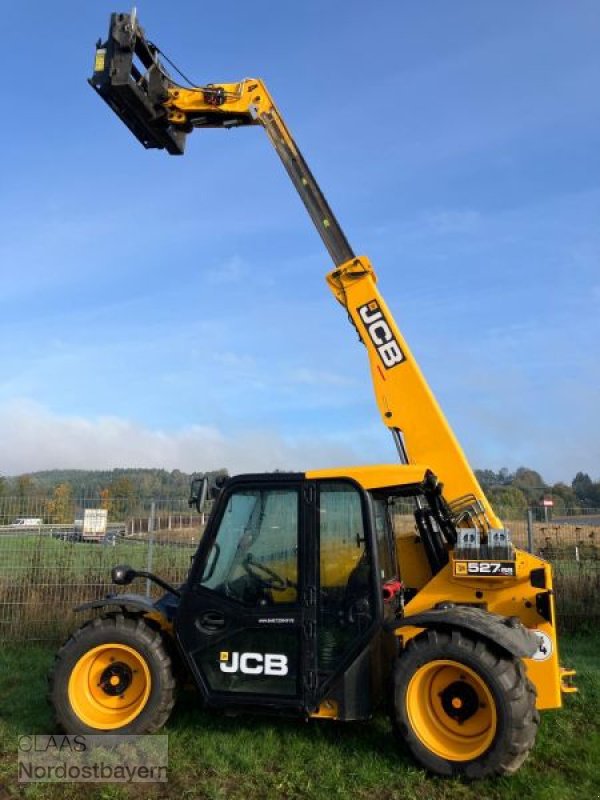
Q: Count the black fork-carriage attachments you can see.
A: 1